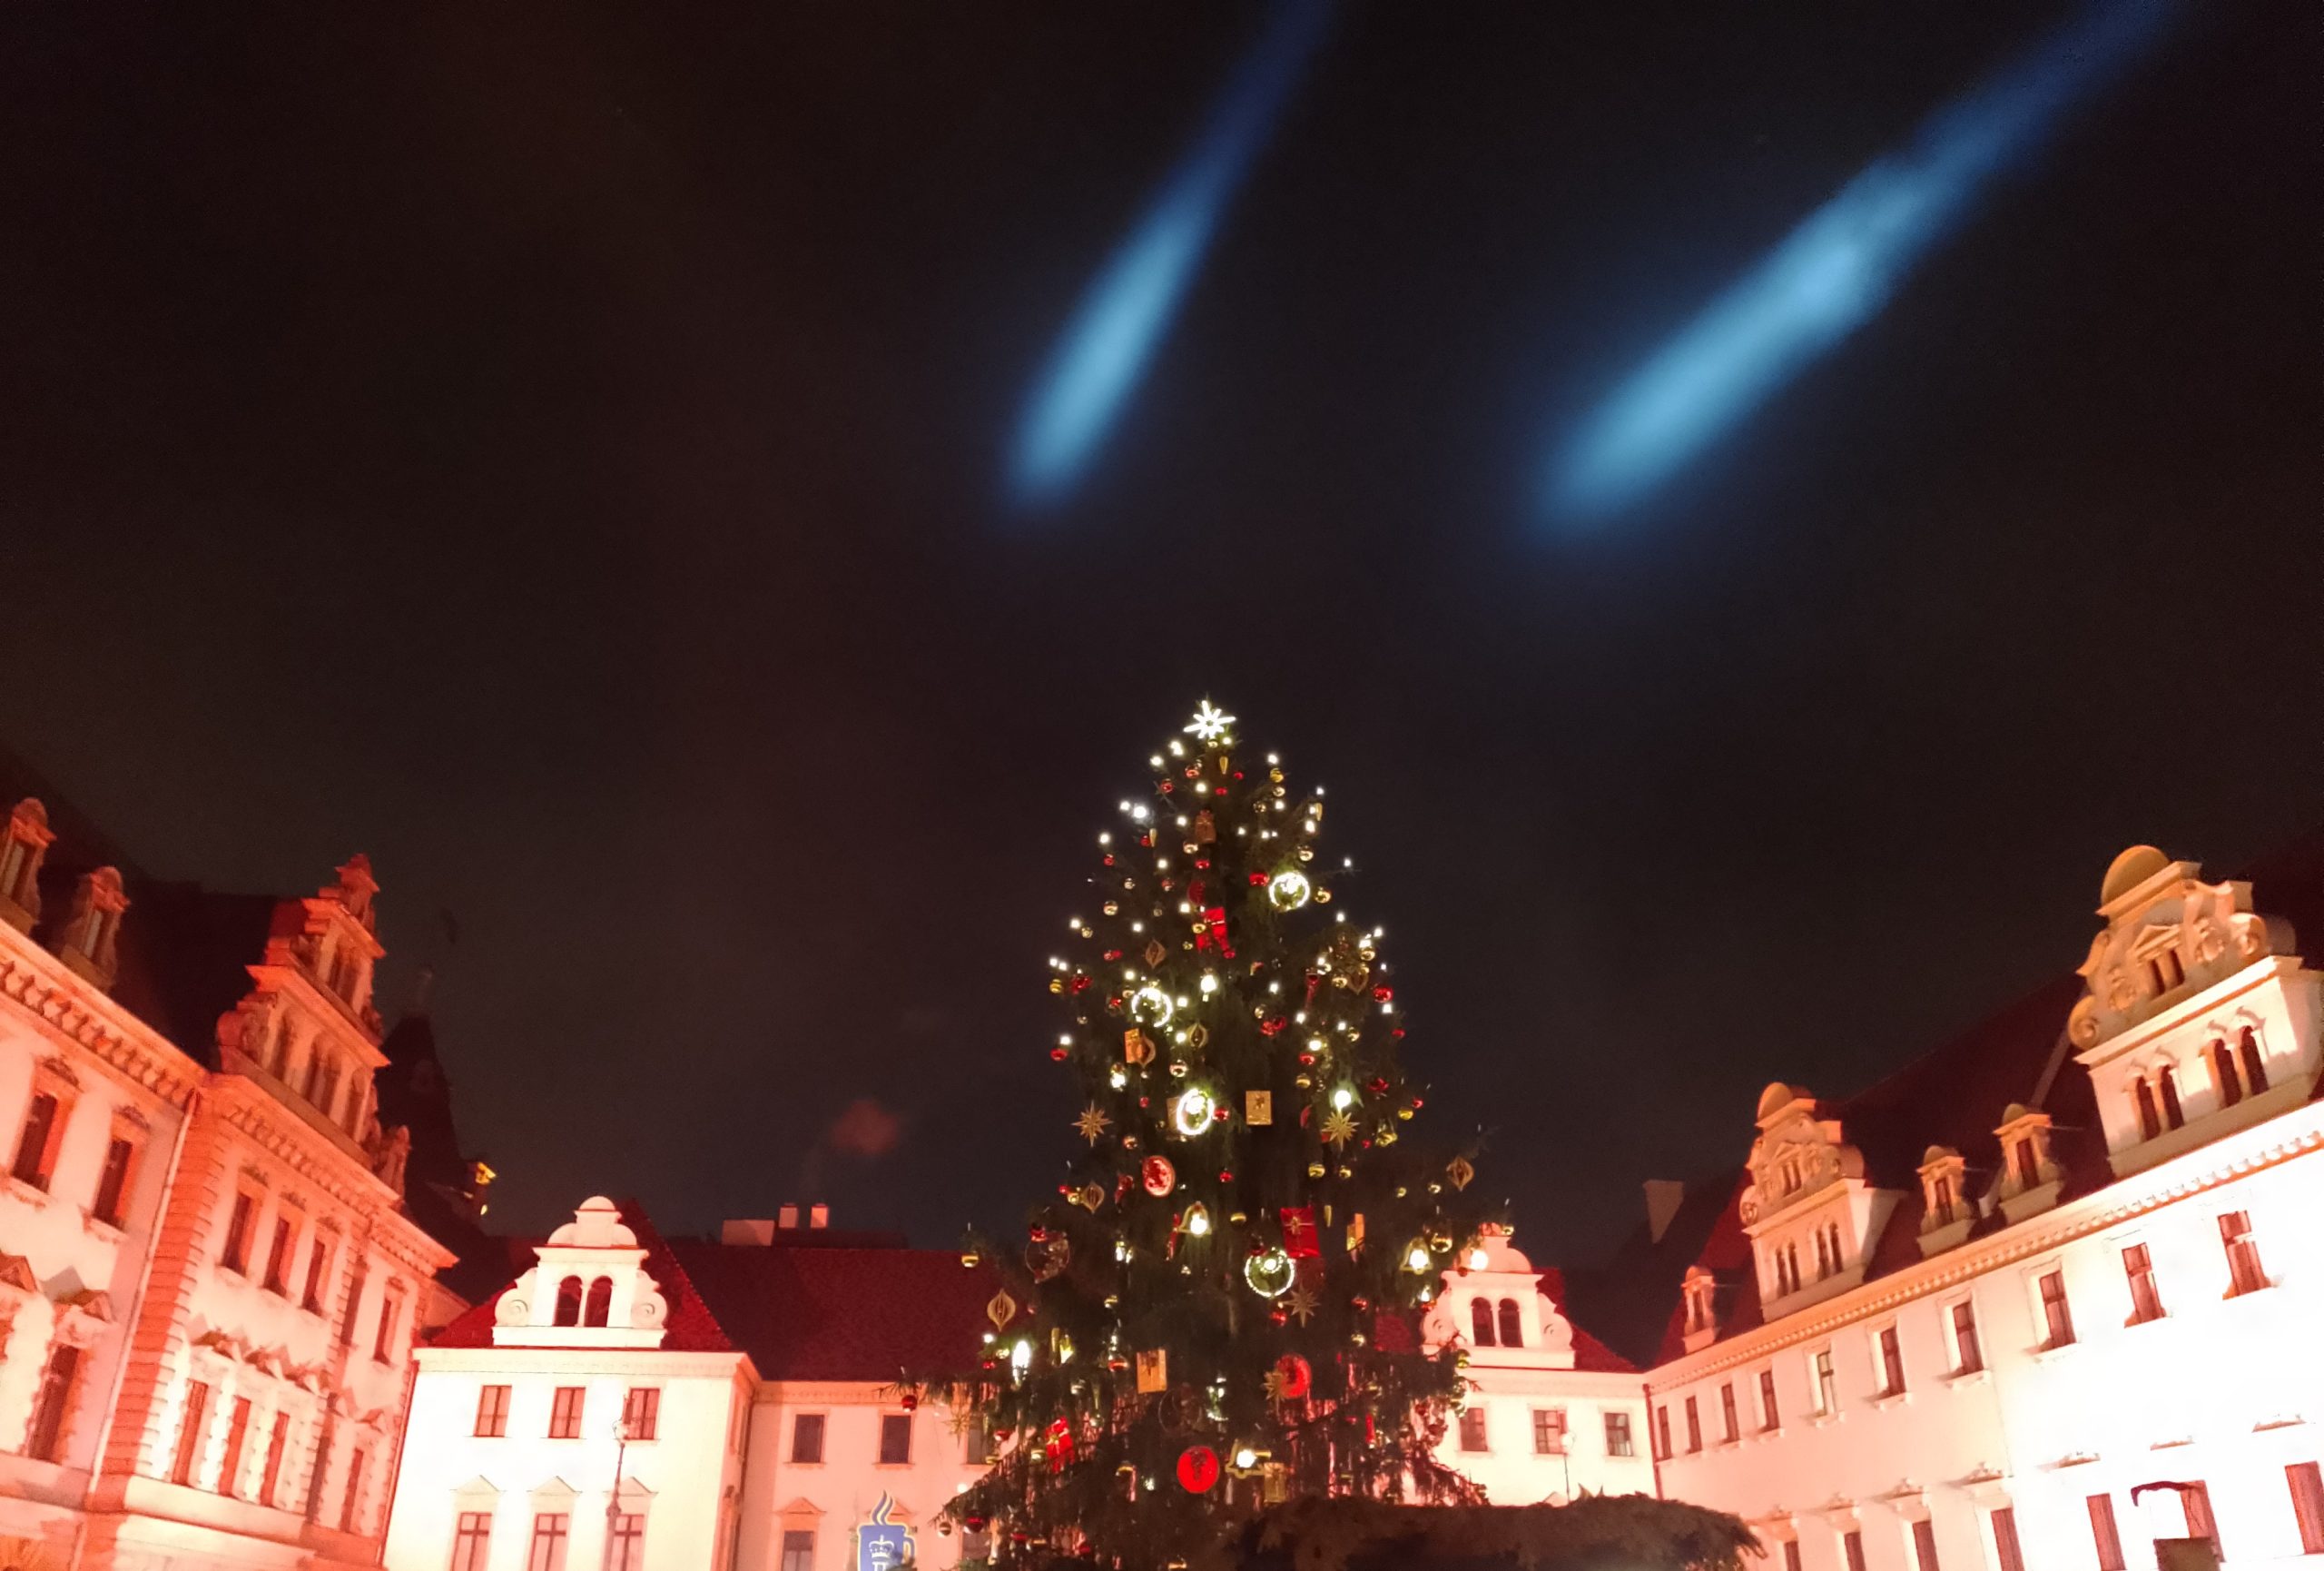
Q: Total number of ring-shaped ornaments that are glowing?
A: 4